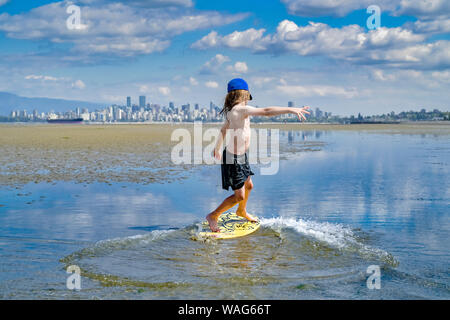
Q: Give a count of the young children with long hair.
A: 1